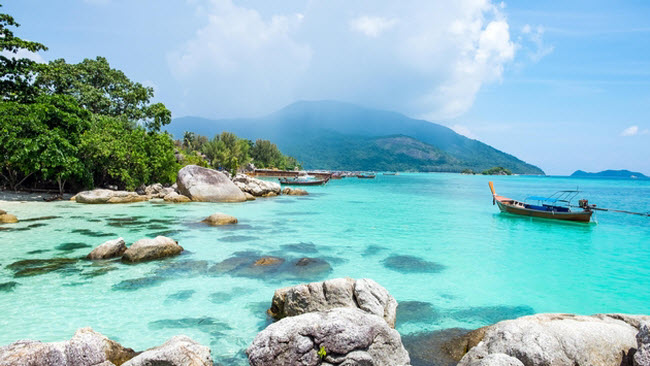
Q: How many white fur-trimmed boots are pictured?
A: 0